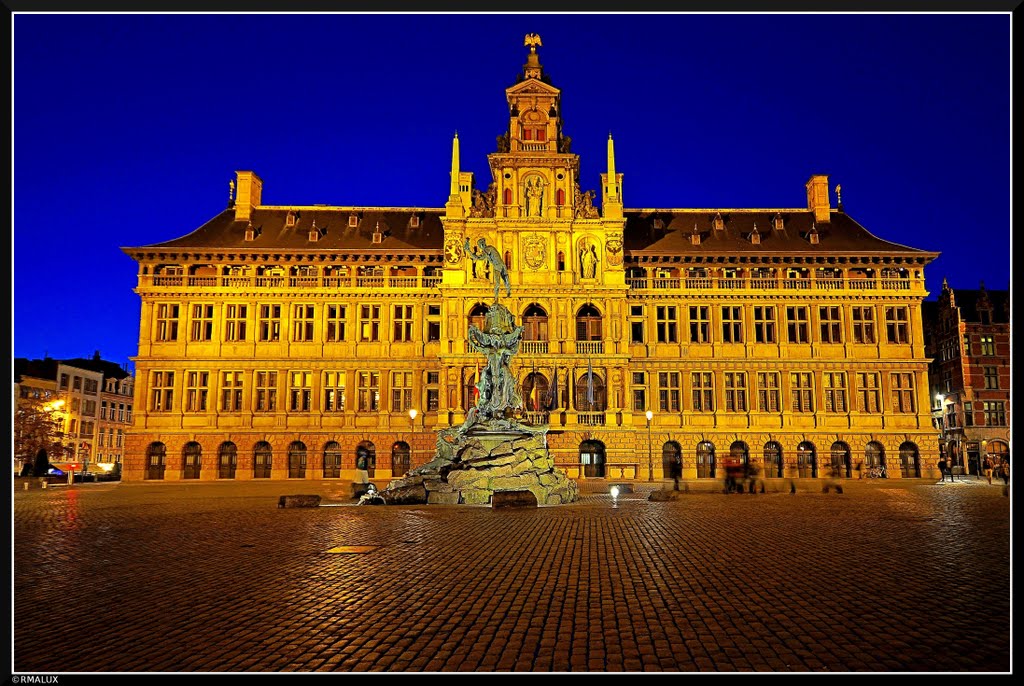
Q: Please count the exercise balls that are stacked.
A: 0